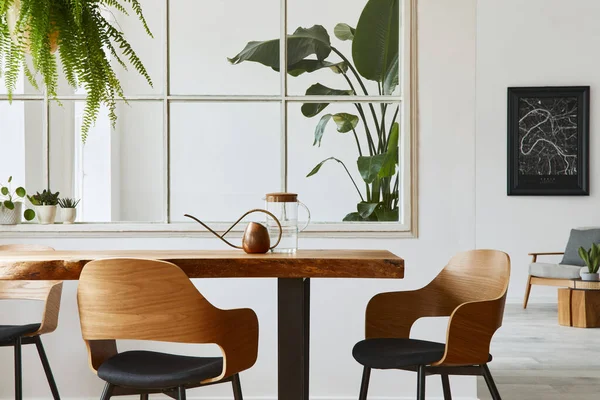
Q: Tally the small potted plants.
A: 4